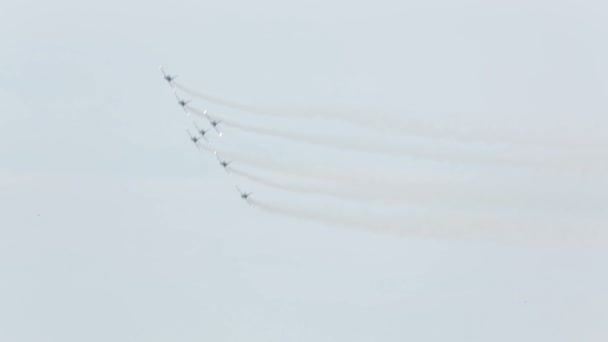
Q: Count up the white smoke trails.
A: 5